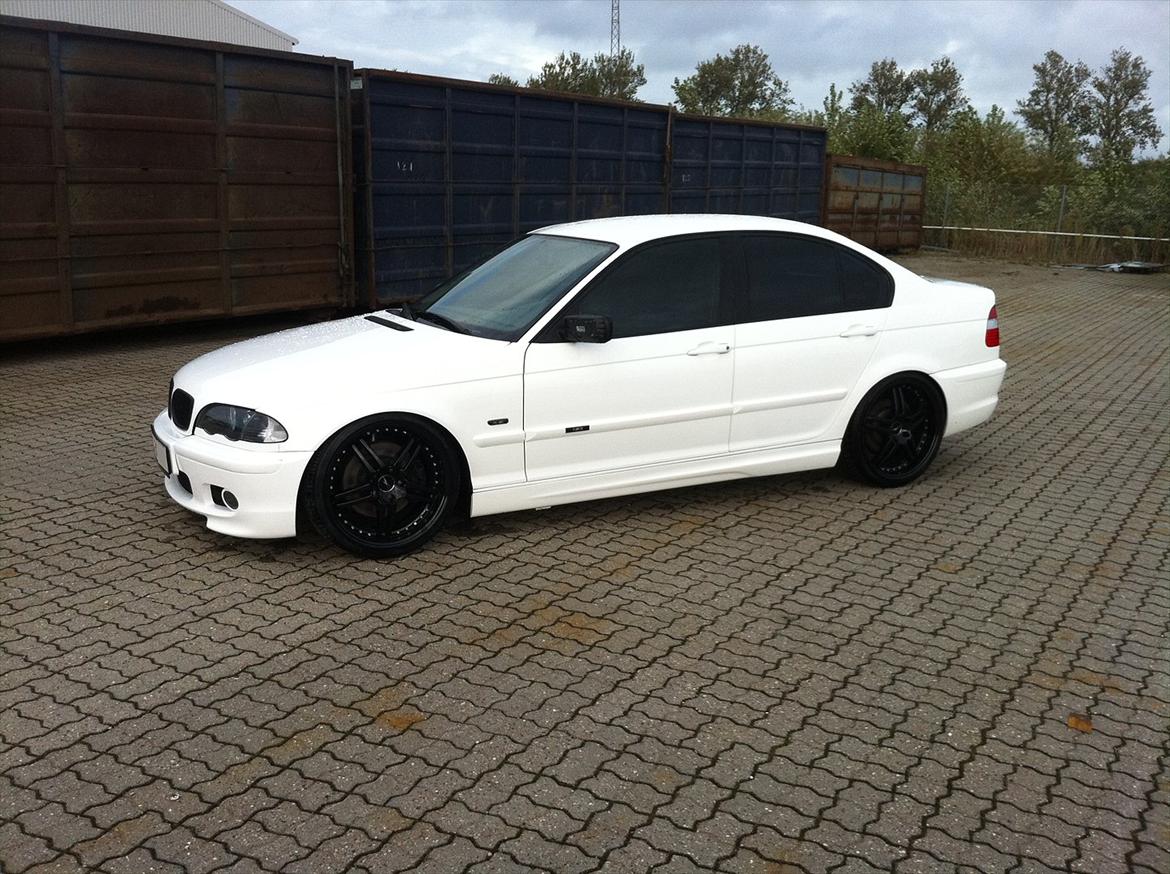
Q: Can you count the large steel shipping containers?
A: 4